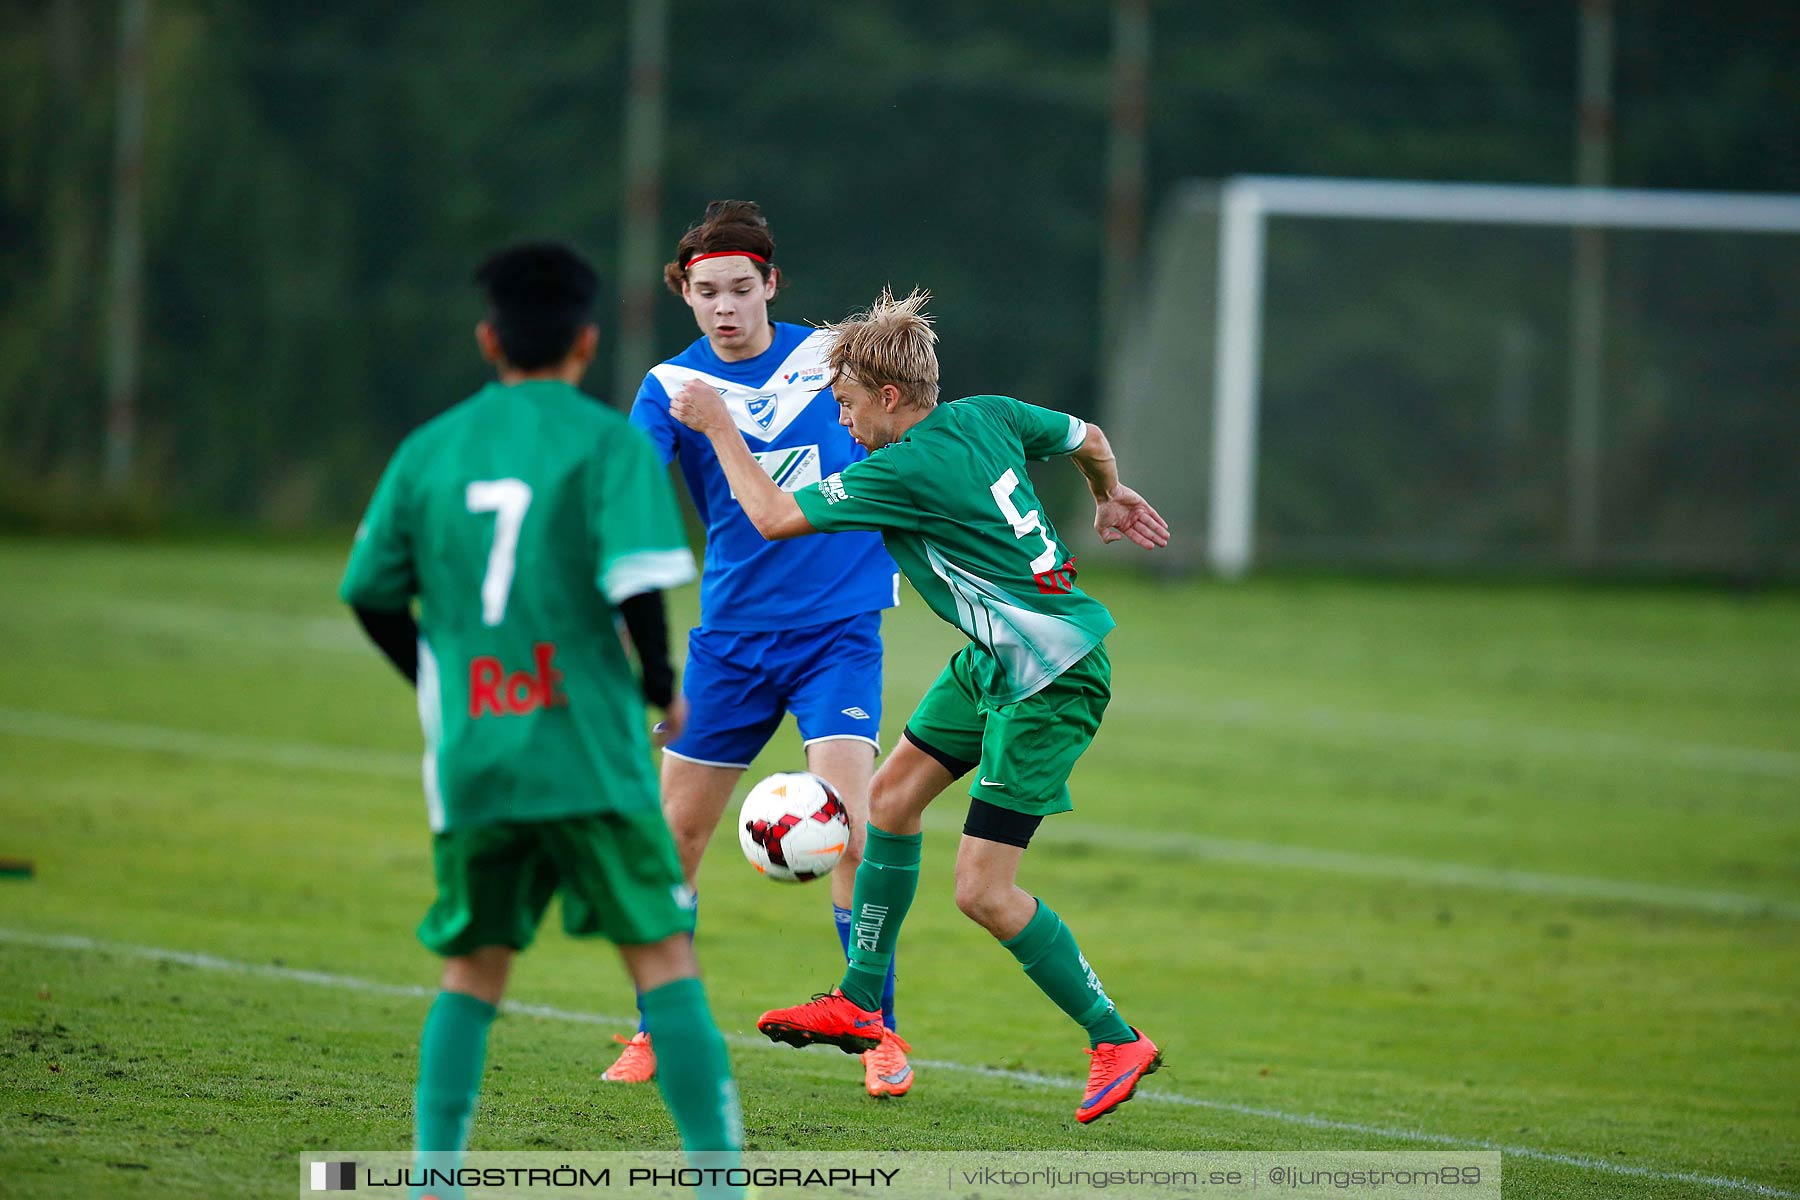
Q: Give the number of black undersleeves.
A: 2